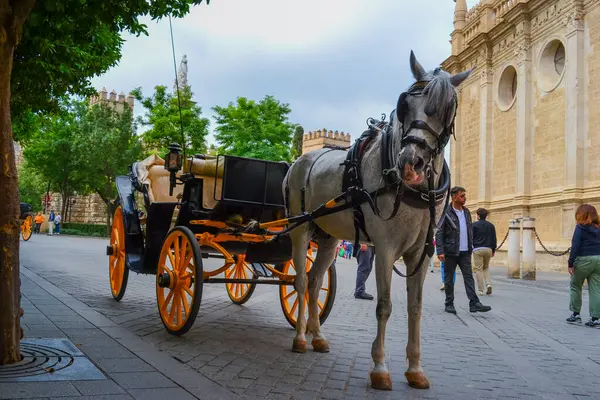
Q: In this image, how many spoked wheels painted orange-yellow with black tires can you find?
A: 5